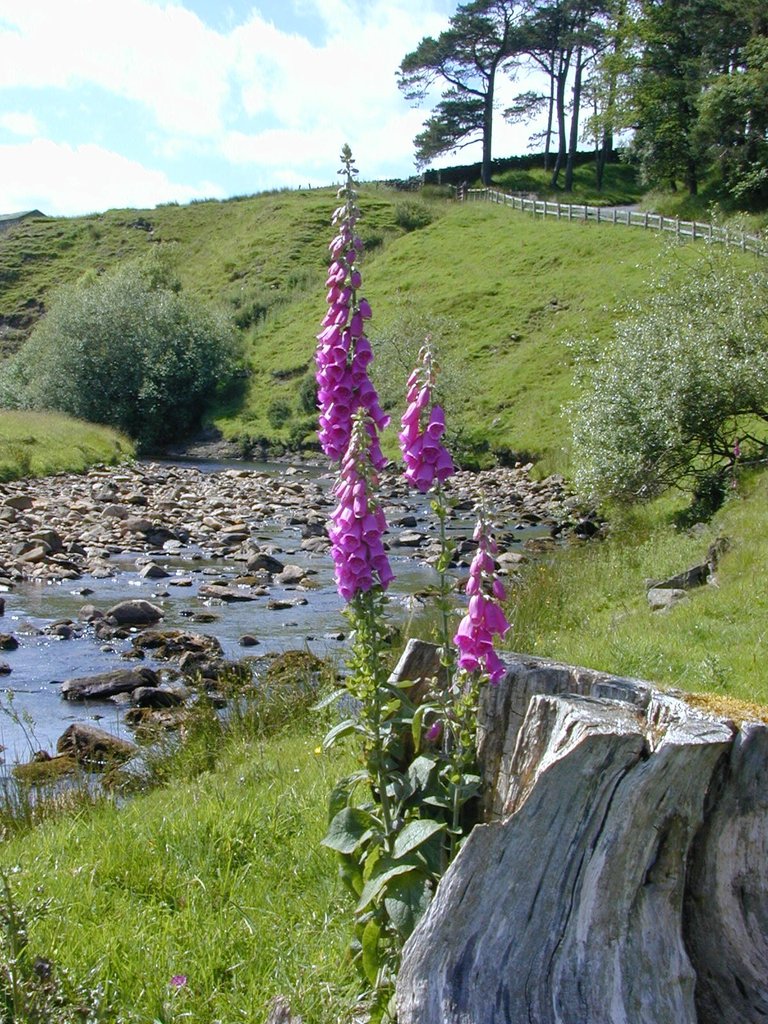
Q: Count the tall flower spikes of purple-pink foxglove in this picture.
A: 4